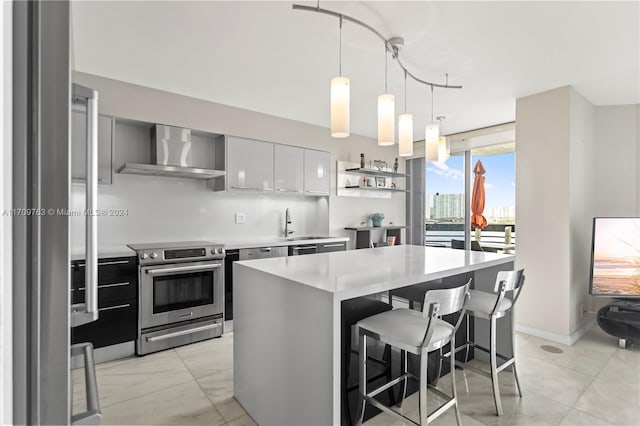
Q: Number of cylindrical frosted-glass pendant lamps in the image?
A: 5